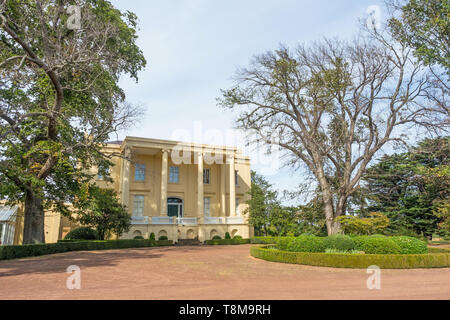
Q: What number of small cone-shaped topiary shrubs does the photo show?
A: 2